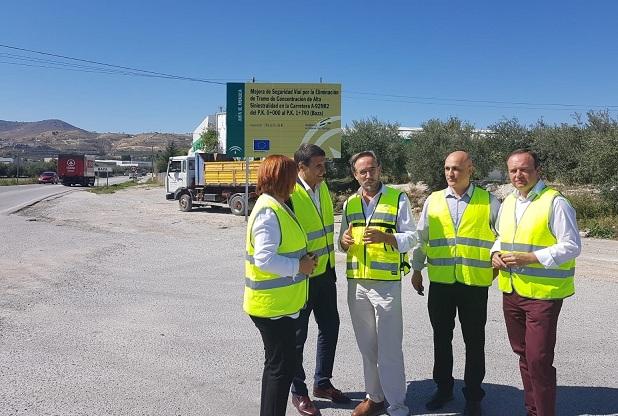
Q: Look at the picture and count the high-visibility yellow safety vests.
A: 5